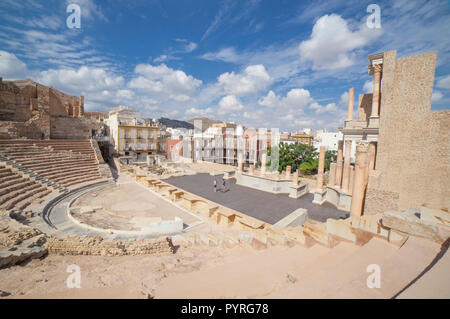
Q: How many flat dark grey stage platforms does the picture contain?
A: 1